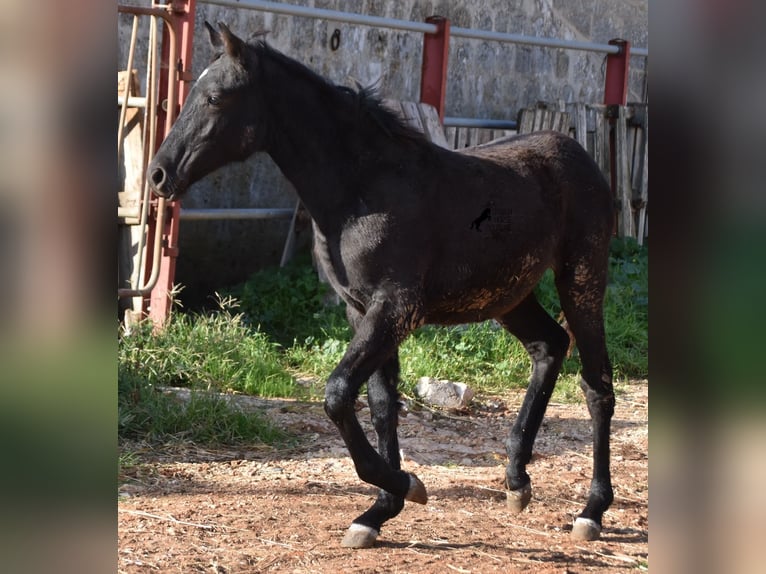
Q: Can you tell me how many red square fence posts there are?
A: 3